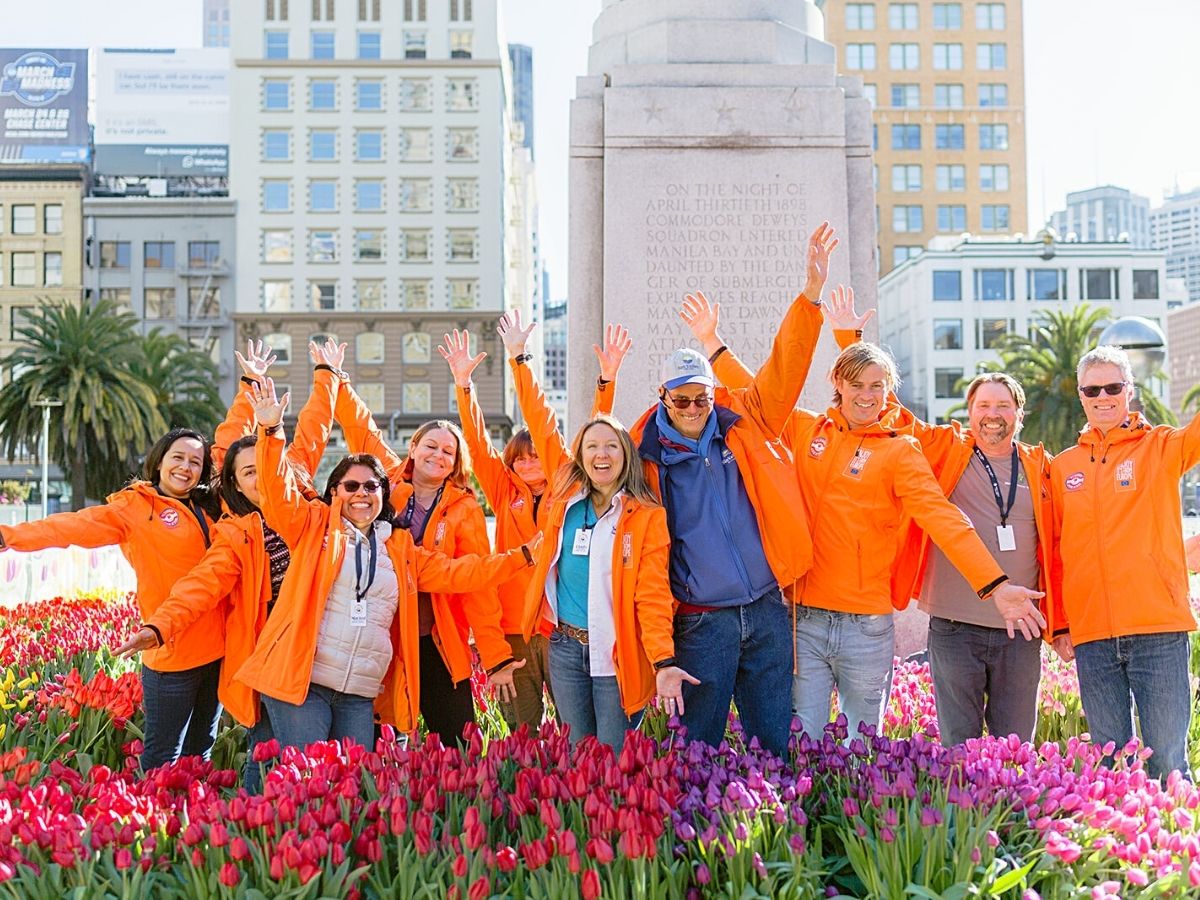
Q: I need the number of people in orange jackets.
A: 10